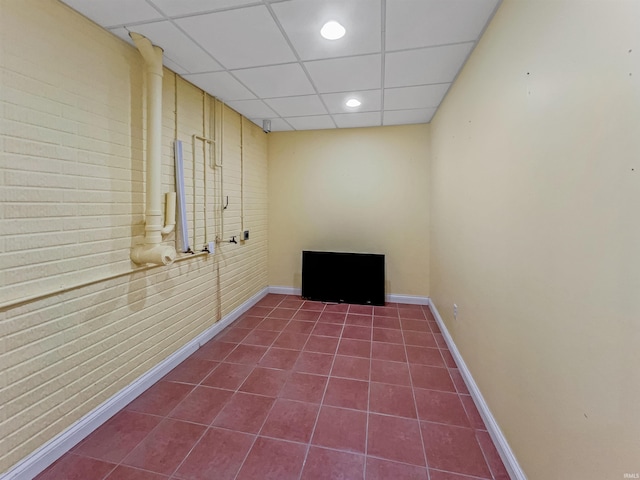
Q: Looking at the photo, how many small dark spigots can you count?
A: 3